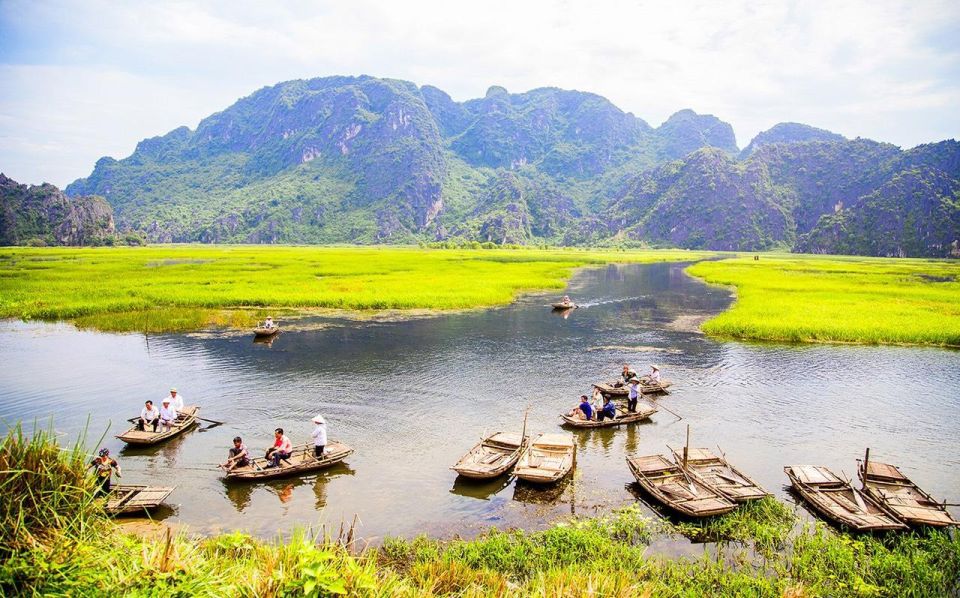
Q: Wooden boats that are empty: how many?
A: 6